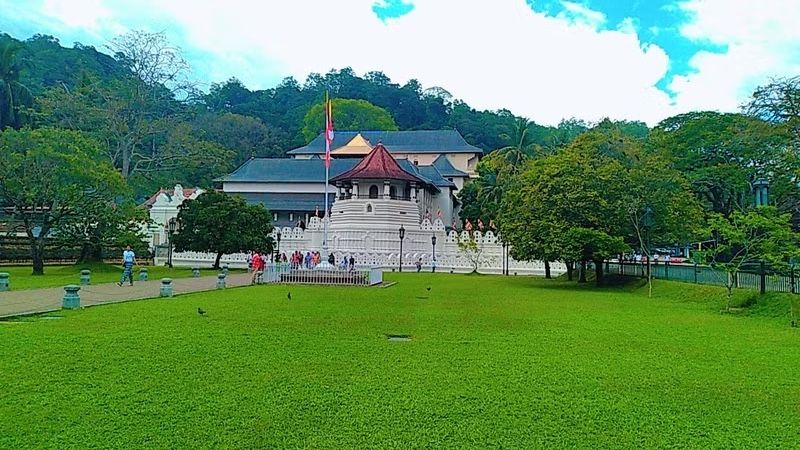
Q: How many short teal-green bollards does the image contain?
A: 8